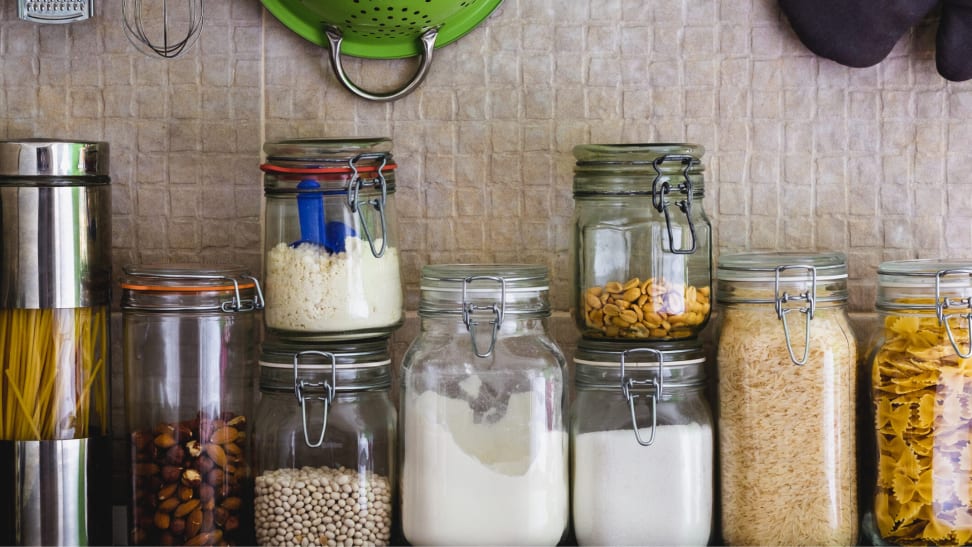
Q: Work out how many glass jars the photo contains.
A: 8